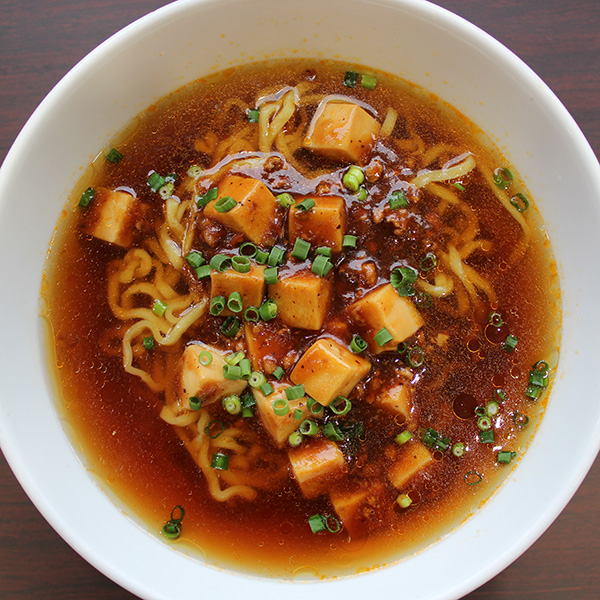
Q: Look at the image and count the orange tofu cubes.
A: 15